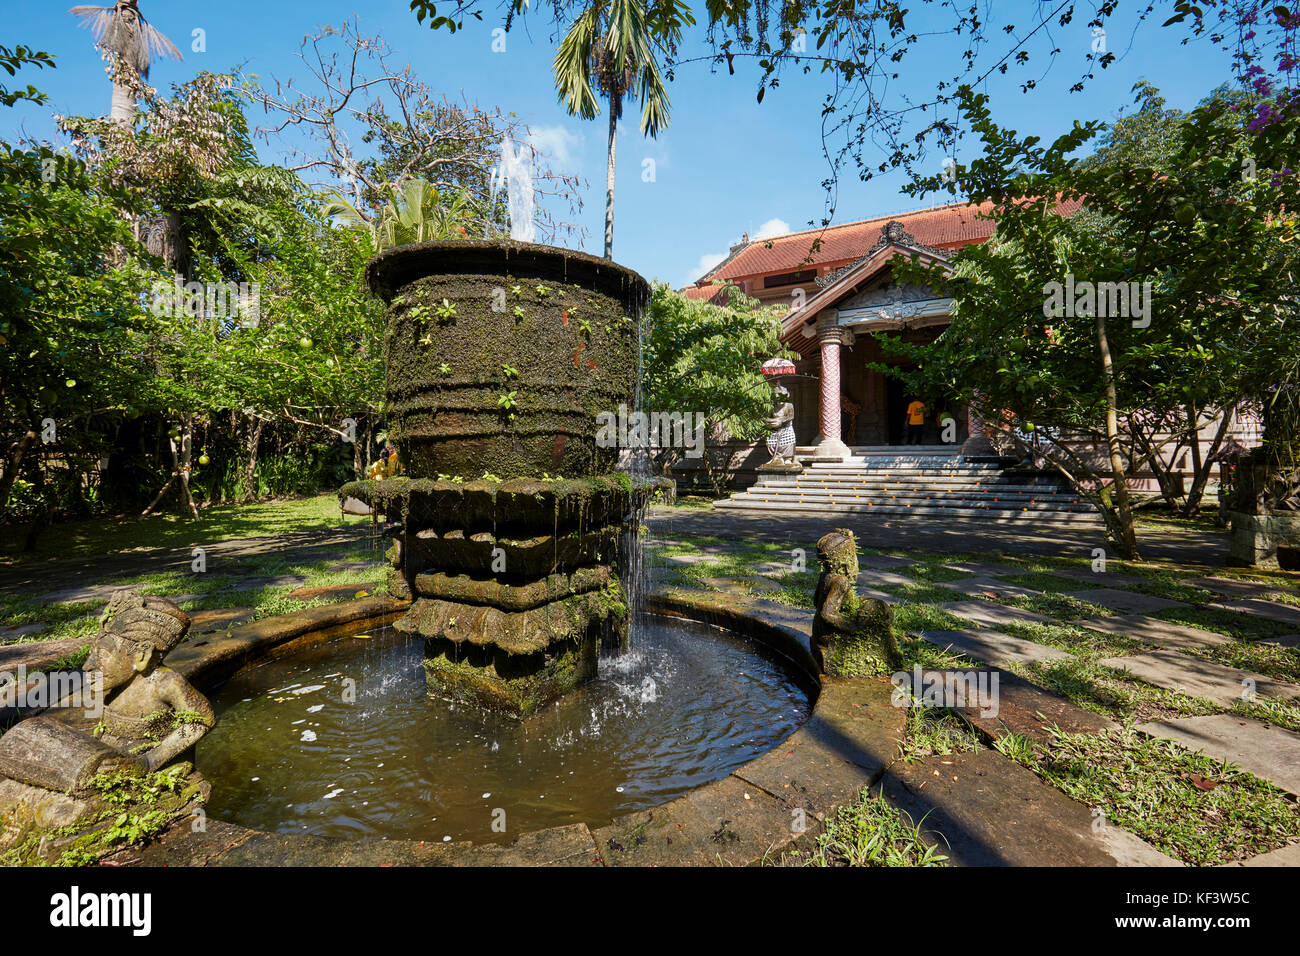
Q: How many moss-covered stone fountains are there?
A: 1